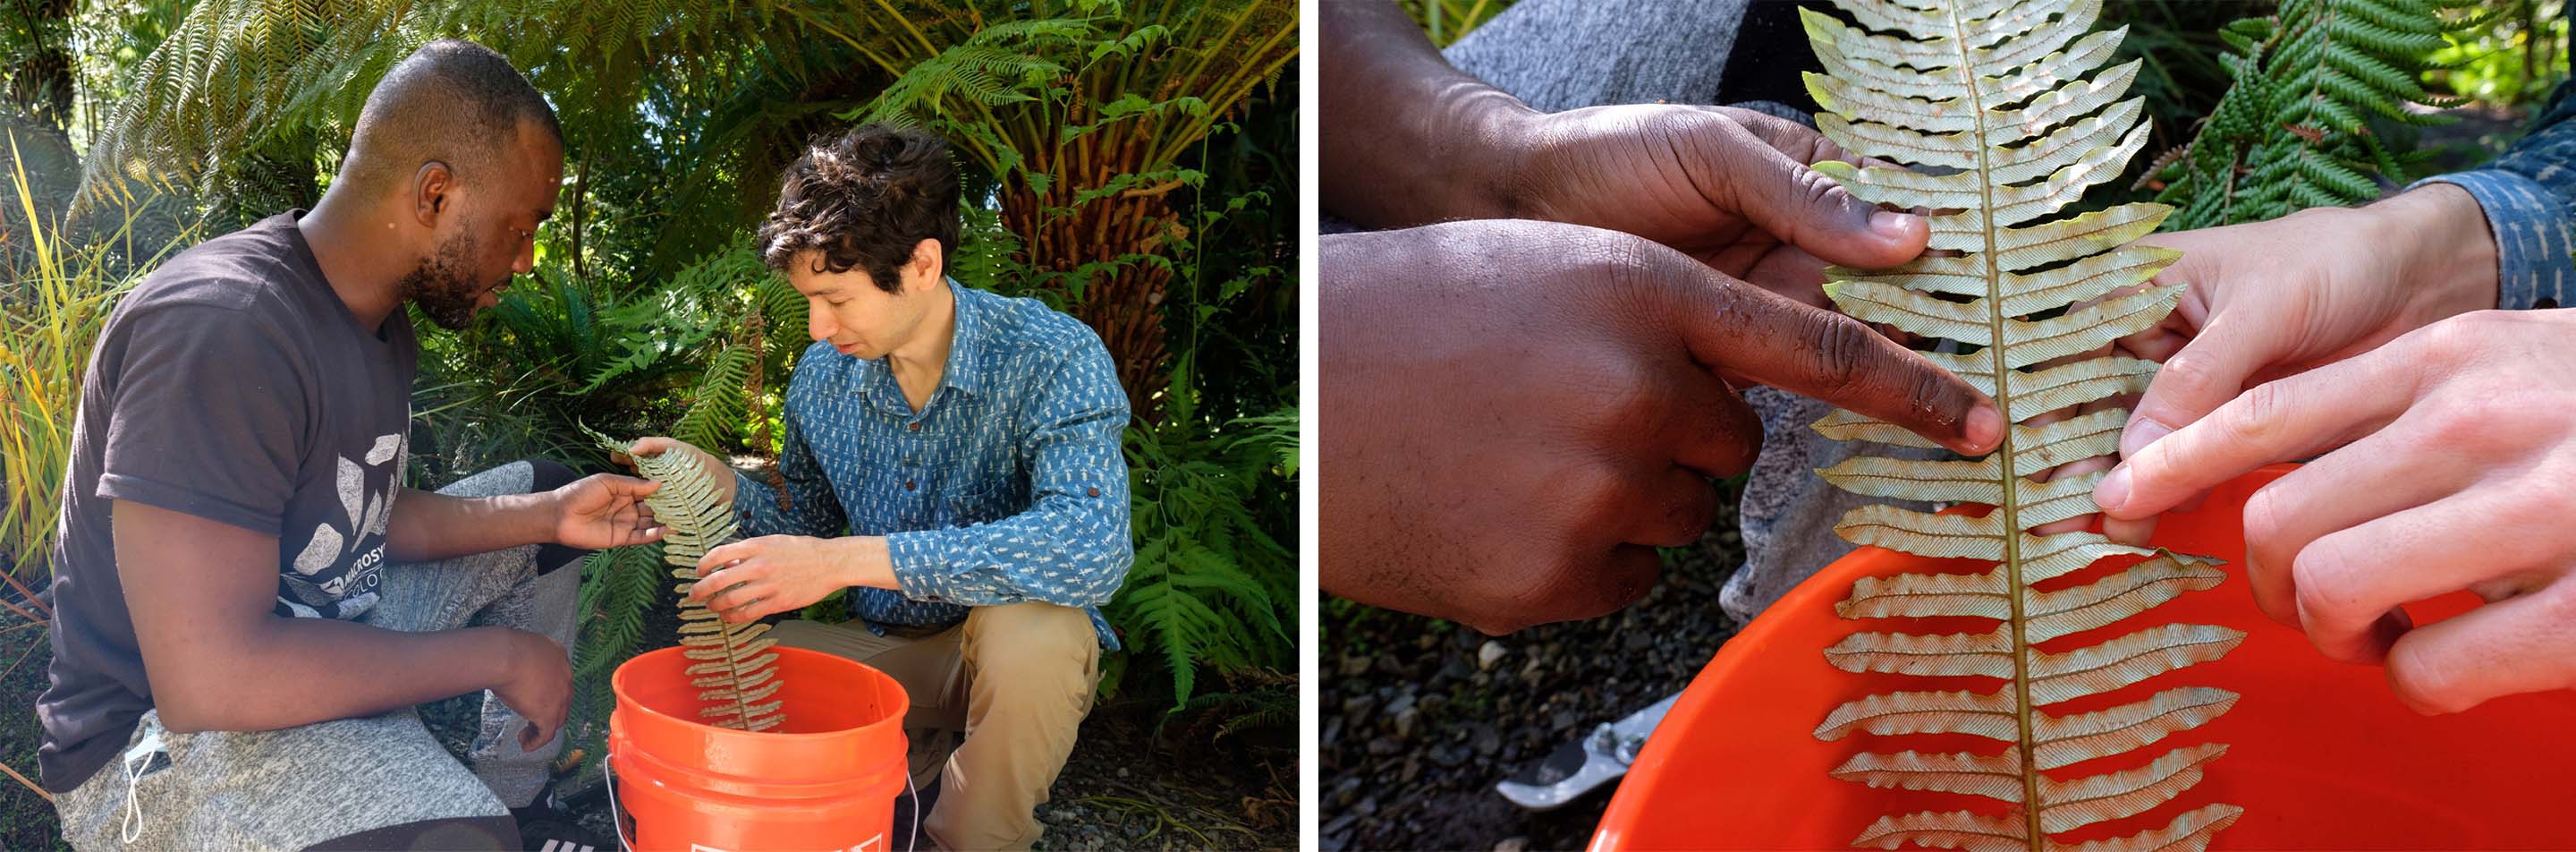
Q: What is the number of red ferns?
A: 0